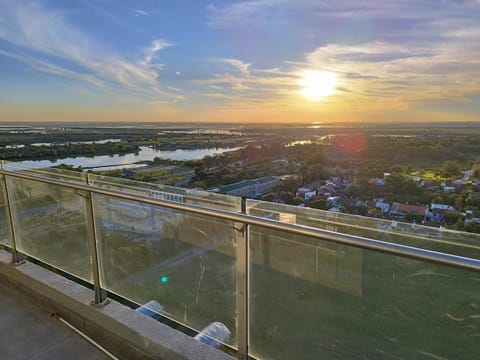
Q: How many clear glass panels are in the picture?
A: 4